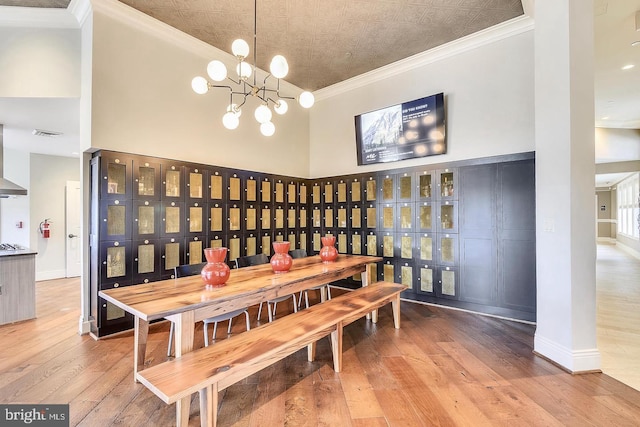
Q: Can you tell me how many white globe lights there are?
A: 11